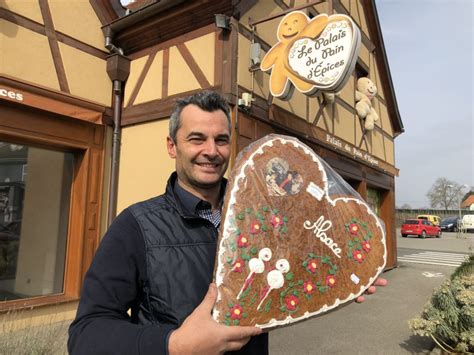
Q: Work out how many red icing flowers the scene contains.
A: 12